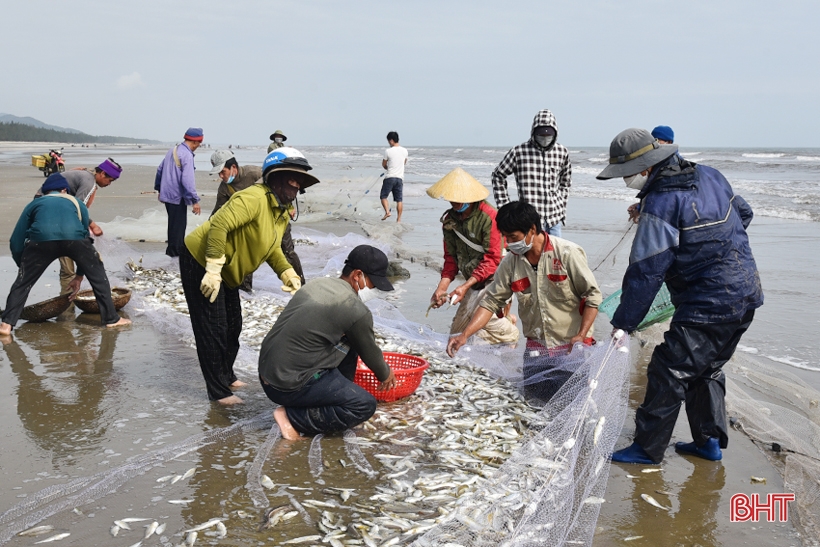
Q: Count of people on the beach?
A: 13